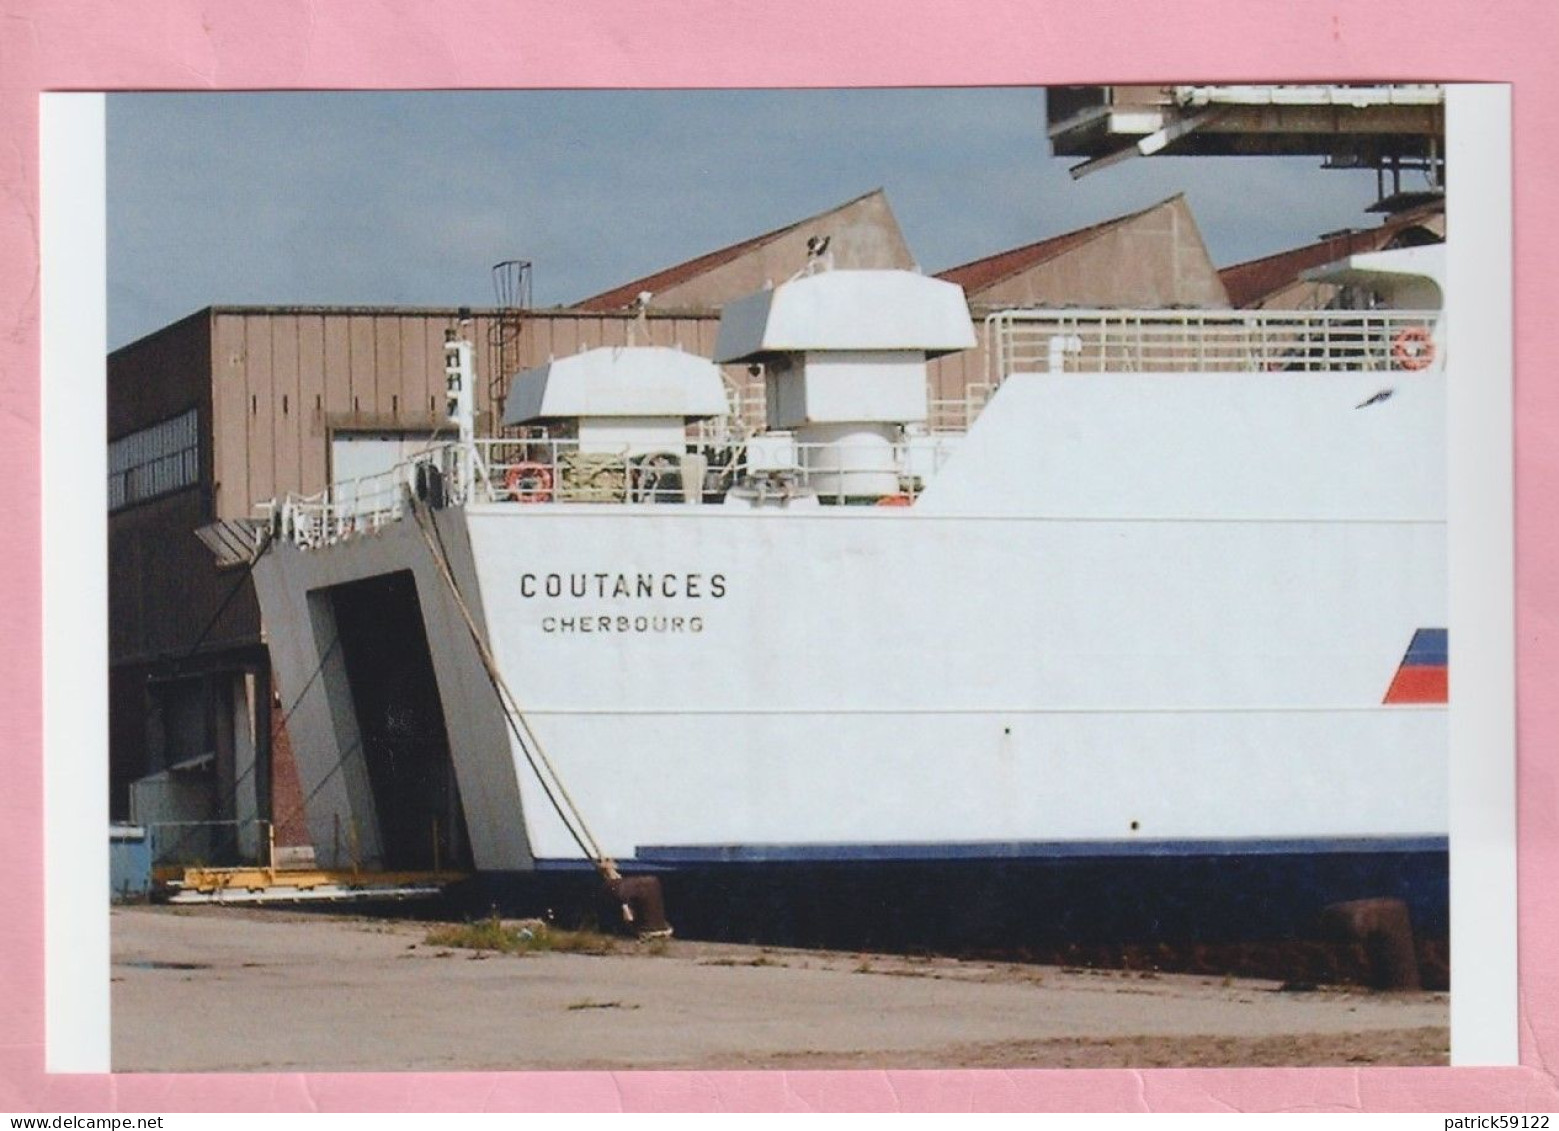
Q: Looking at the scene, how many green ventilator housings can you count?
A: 0